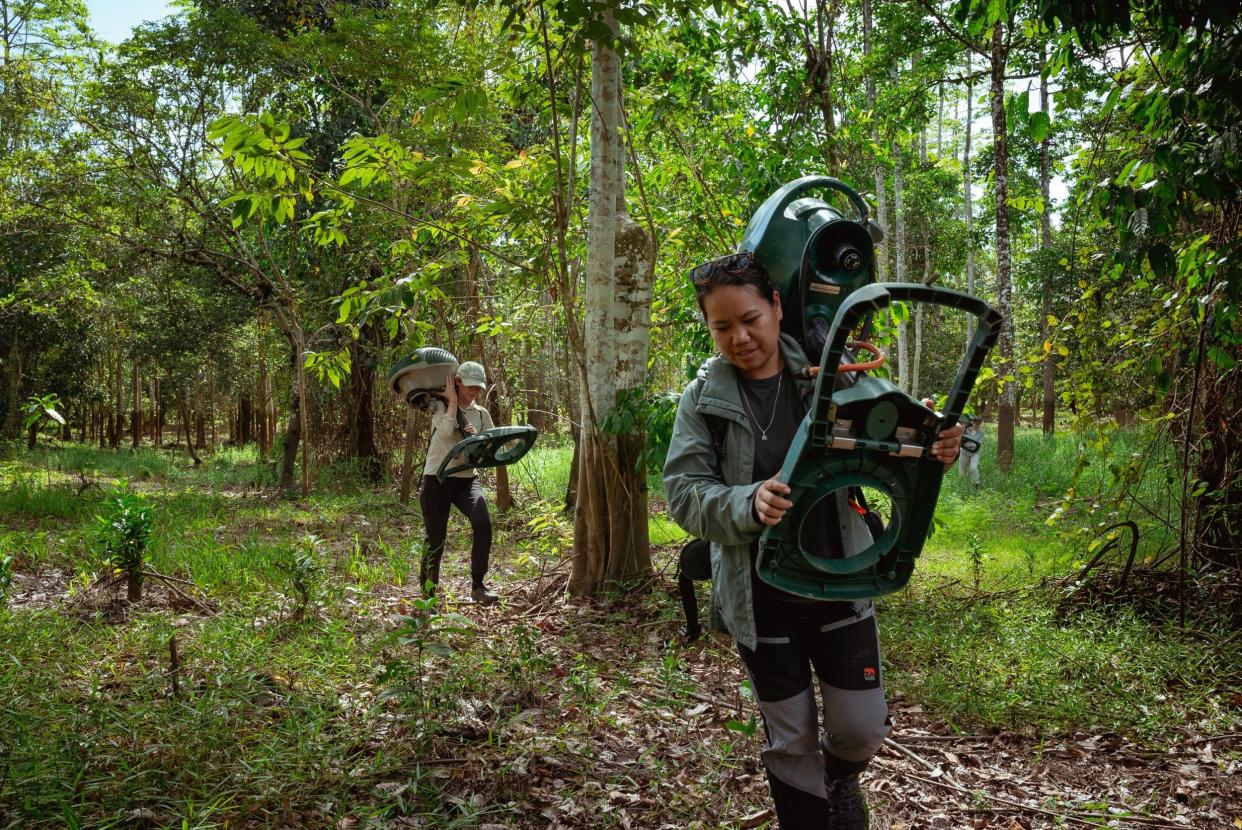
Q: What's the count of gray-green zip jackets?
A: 1